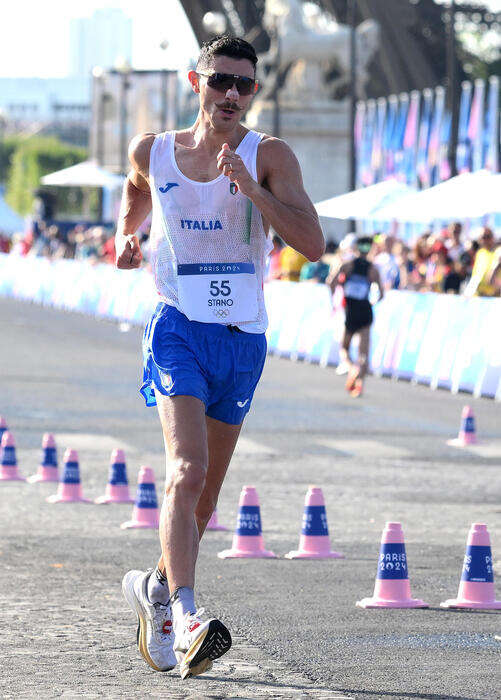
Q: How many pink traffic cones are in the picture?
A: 12